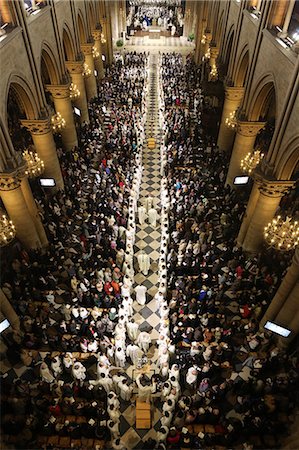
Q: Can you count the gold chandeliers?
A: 13